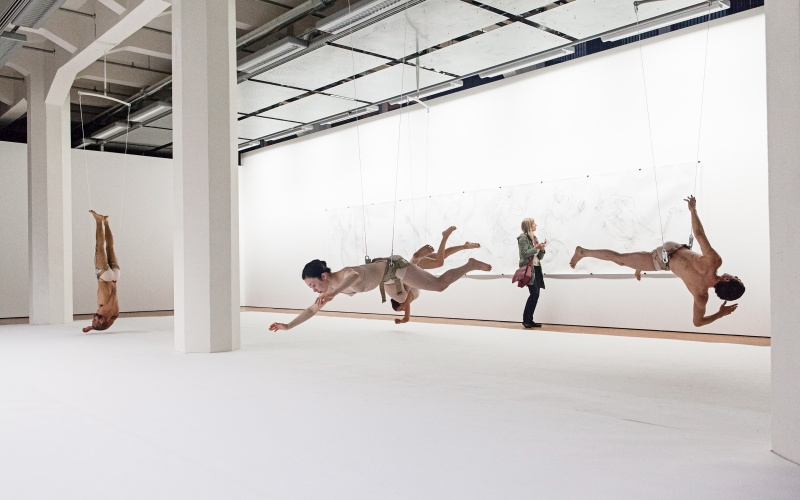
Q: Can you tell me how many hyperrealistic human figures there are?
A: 4